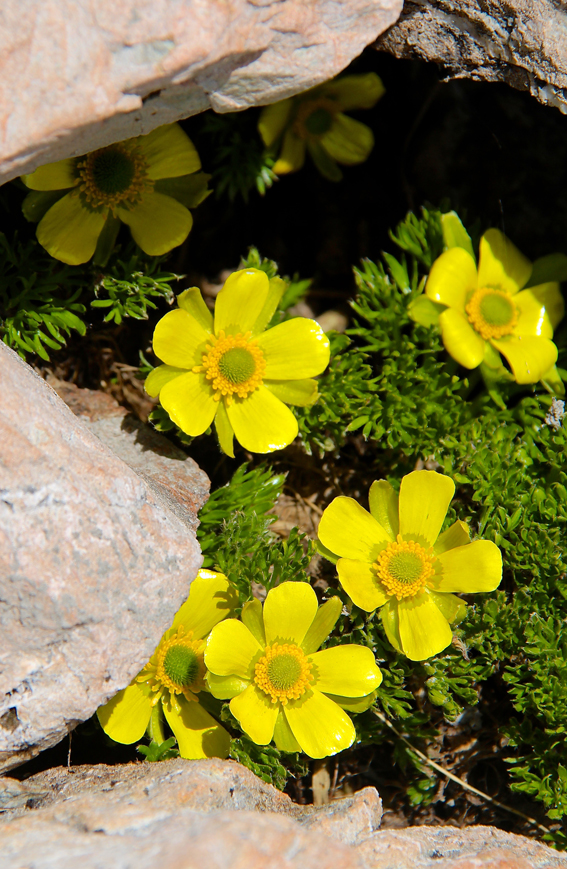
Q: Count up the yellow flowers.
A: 7